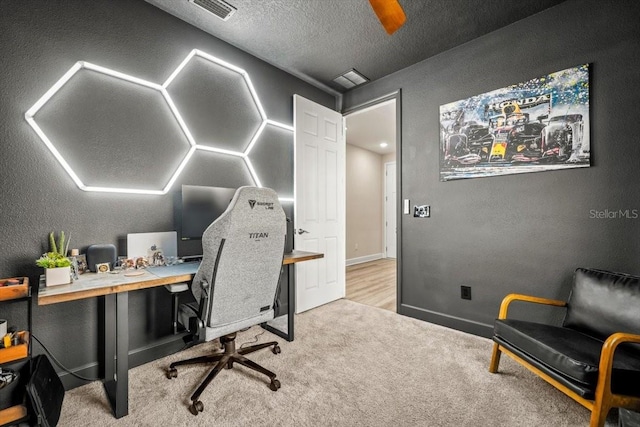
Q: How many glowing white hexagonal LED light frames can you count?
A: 3